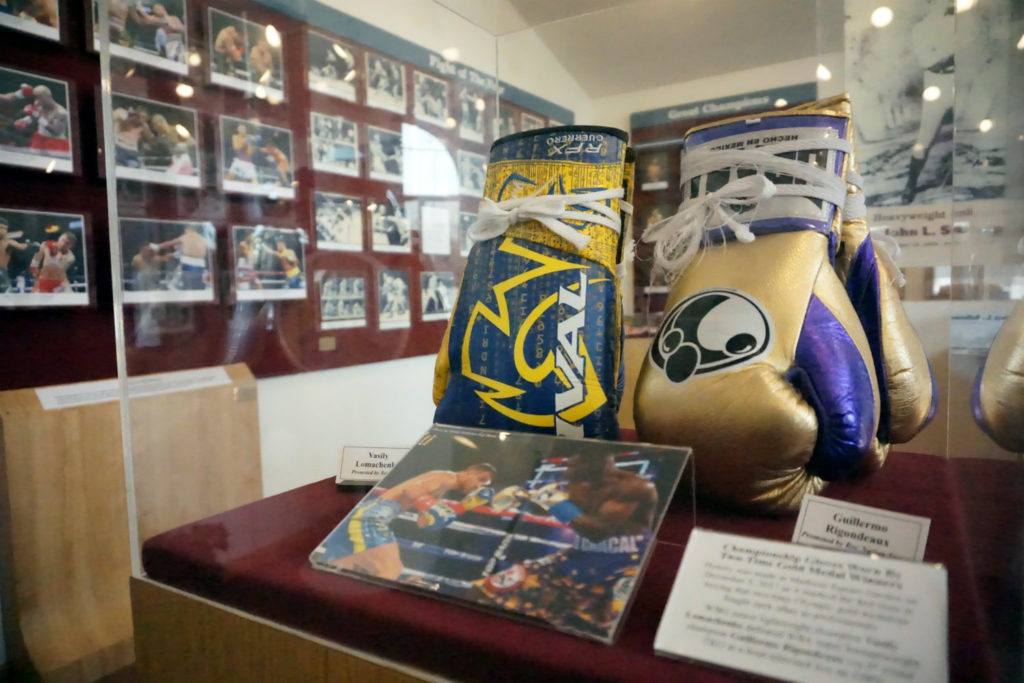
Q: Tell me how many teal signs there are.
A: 2